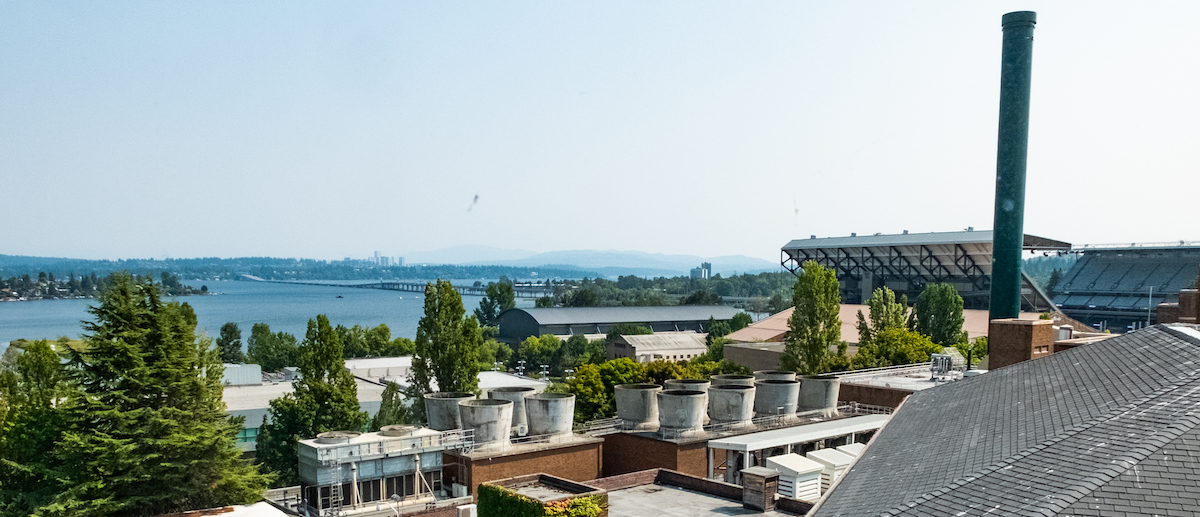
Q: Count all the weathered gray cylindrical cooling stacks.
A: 12